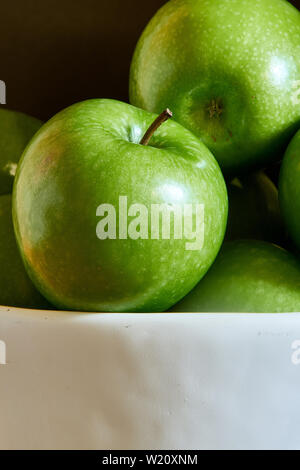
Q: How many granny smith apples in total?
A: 7